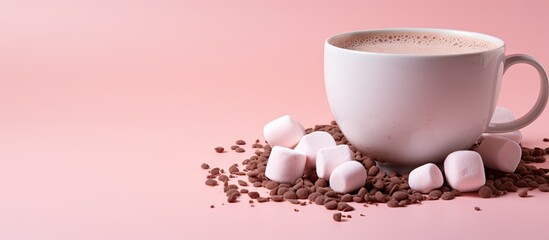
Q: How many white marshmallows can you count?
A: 9